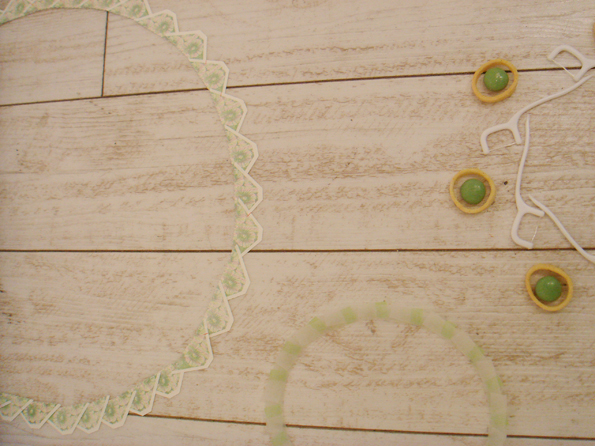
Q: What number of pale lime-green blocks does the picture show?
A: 12